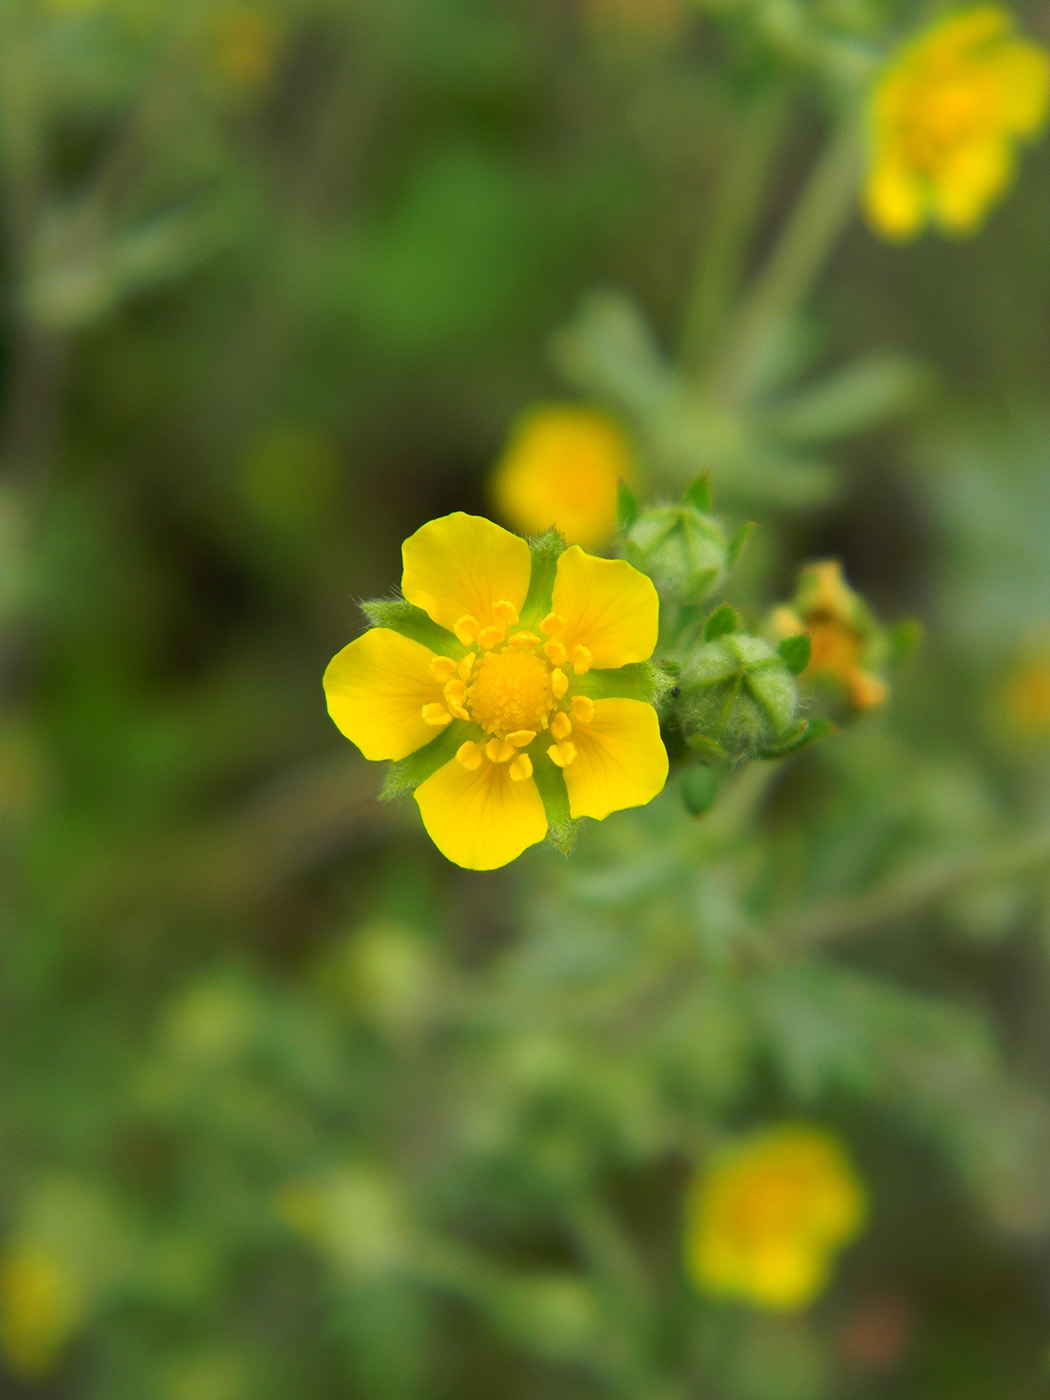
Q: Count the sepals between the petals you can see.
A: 5